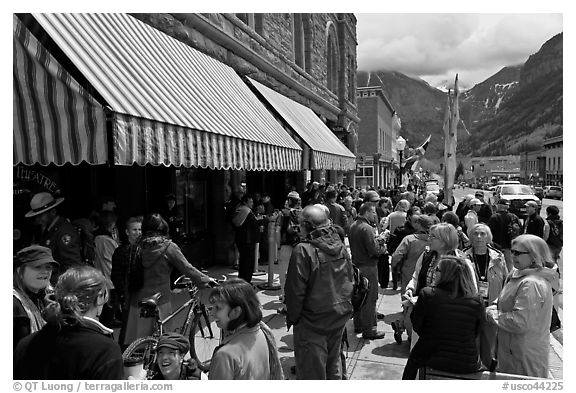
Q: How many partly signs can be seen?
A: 1